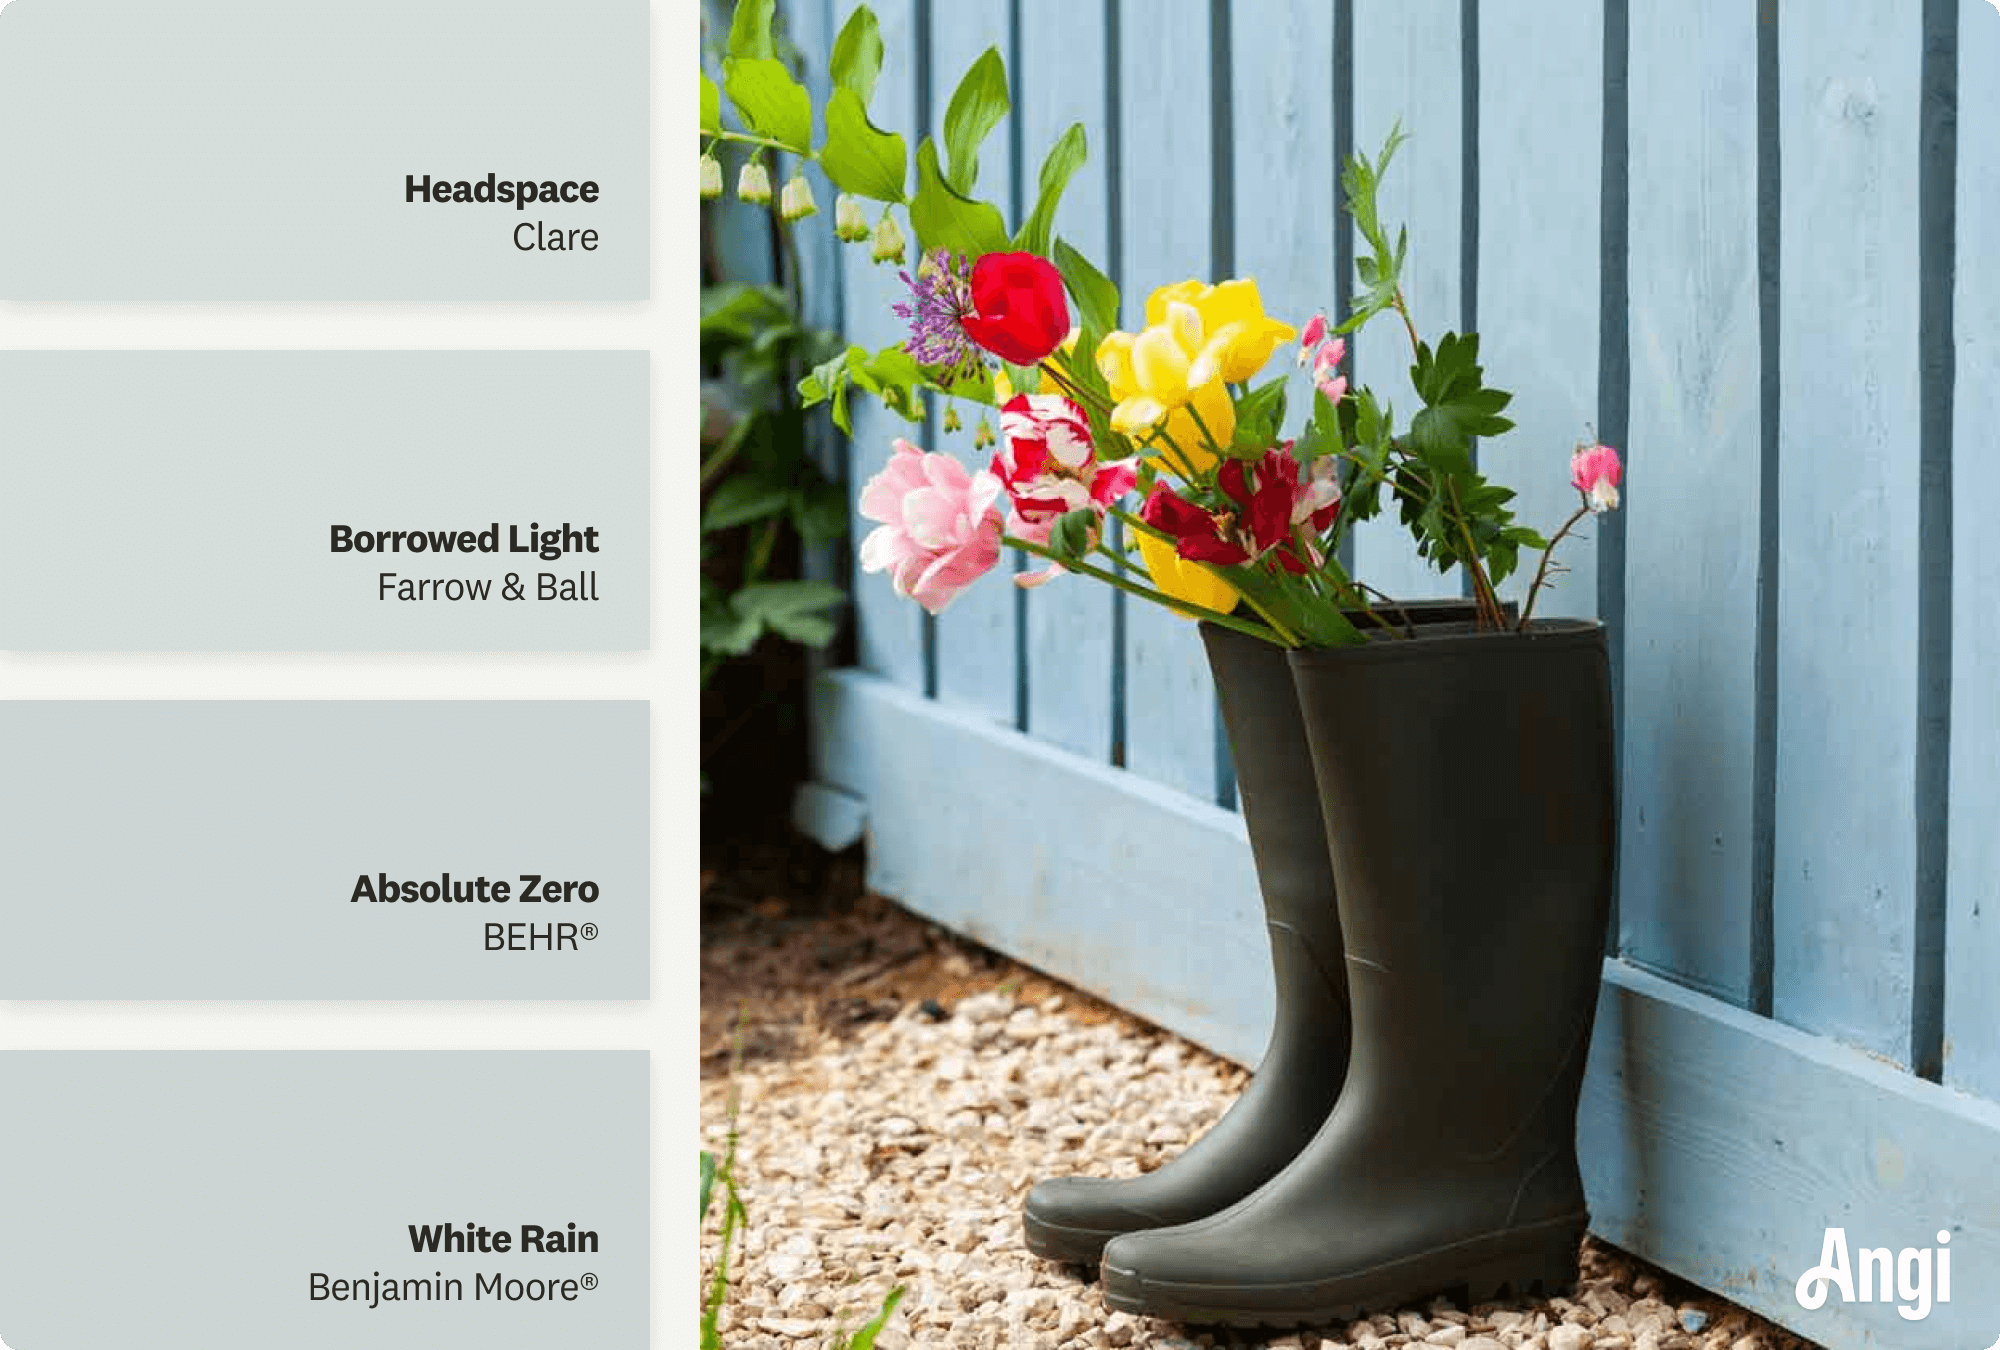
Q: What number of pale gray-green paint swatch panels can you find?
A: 4